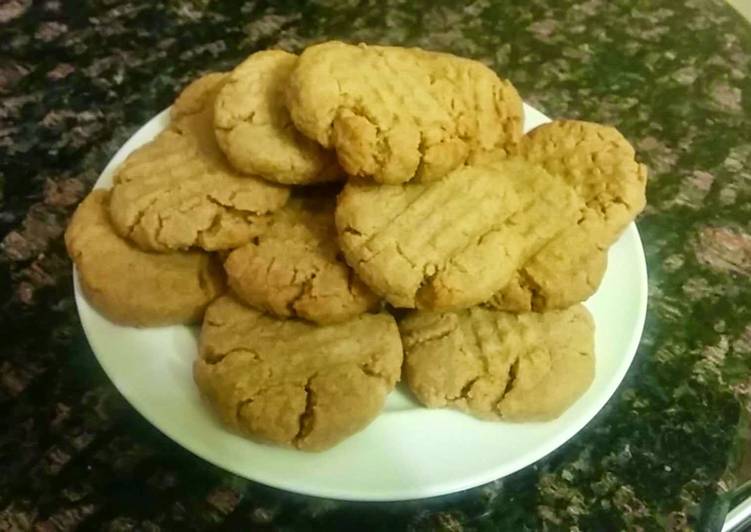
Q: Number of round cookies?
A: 11